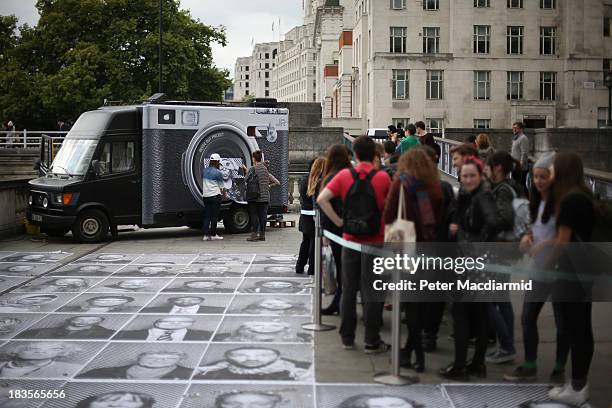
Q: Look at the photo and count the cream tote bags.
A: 1